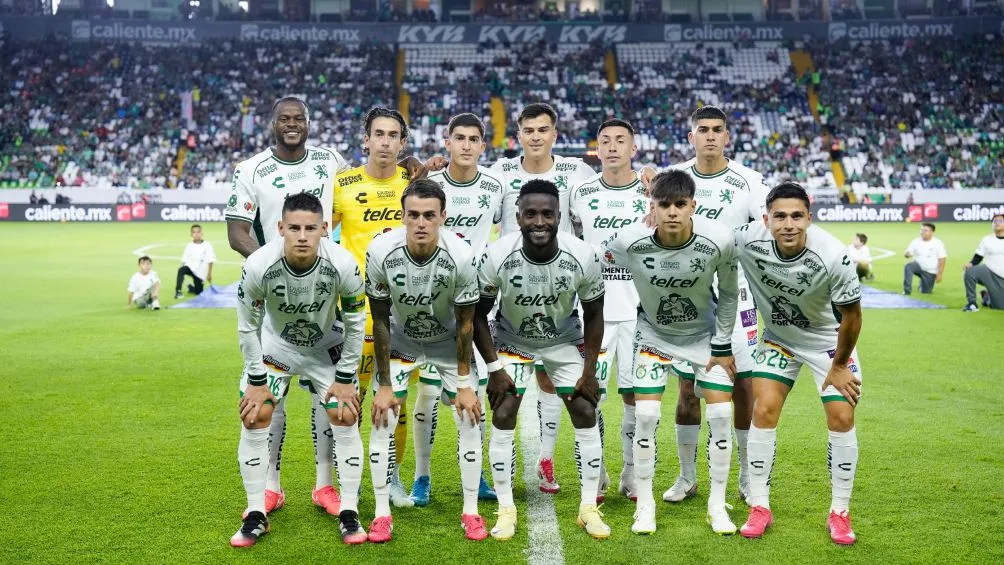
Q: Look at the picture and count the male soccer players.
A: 11